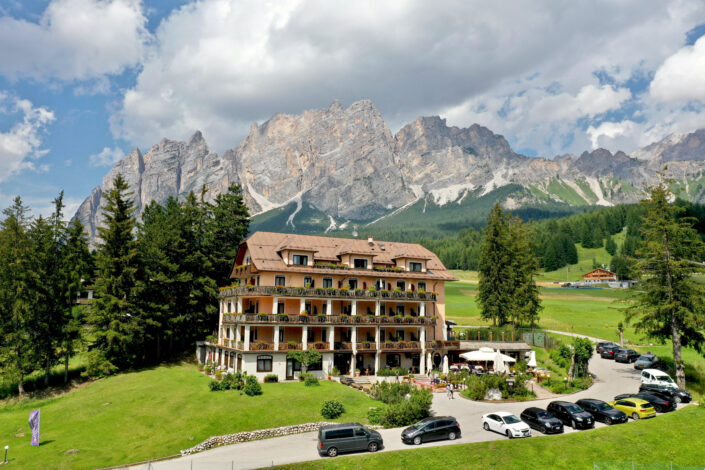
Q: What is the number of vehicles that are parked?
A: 14